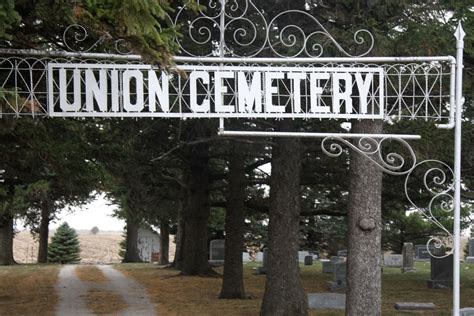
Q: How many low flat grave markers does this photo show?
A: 2